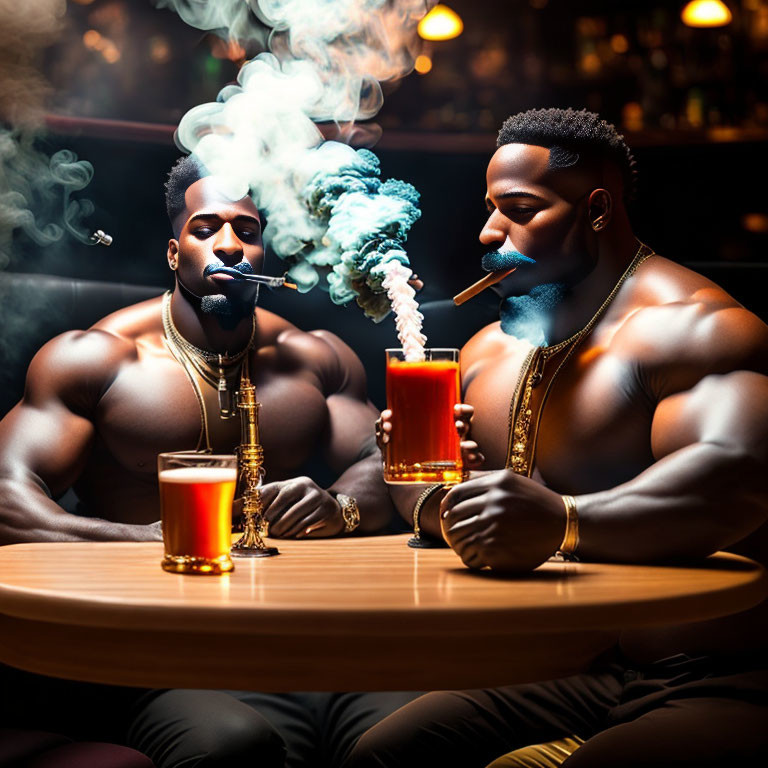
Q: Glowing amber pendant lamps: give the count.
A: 2